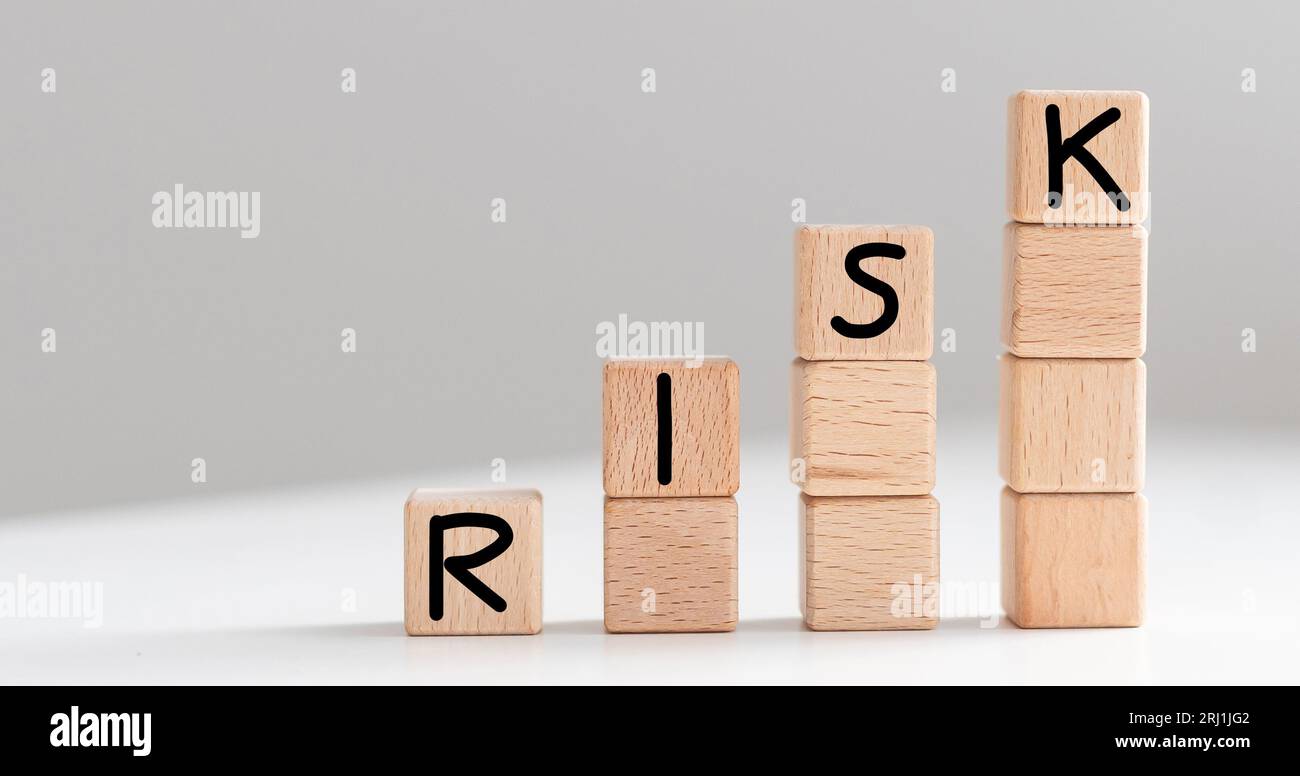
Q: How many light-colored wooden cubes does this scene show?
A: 10